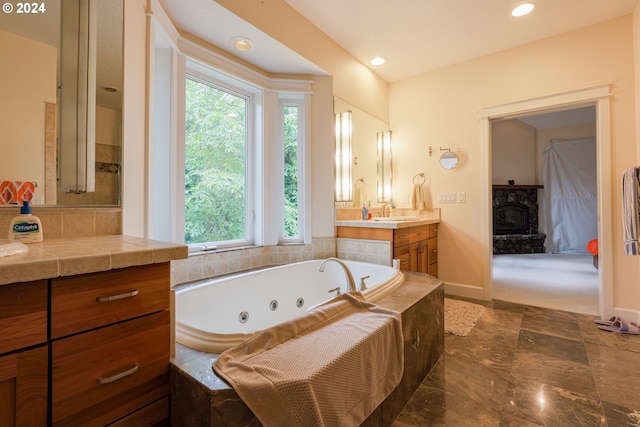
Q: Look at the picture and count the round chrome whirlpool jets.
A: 3